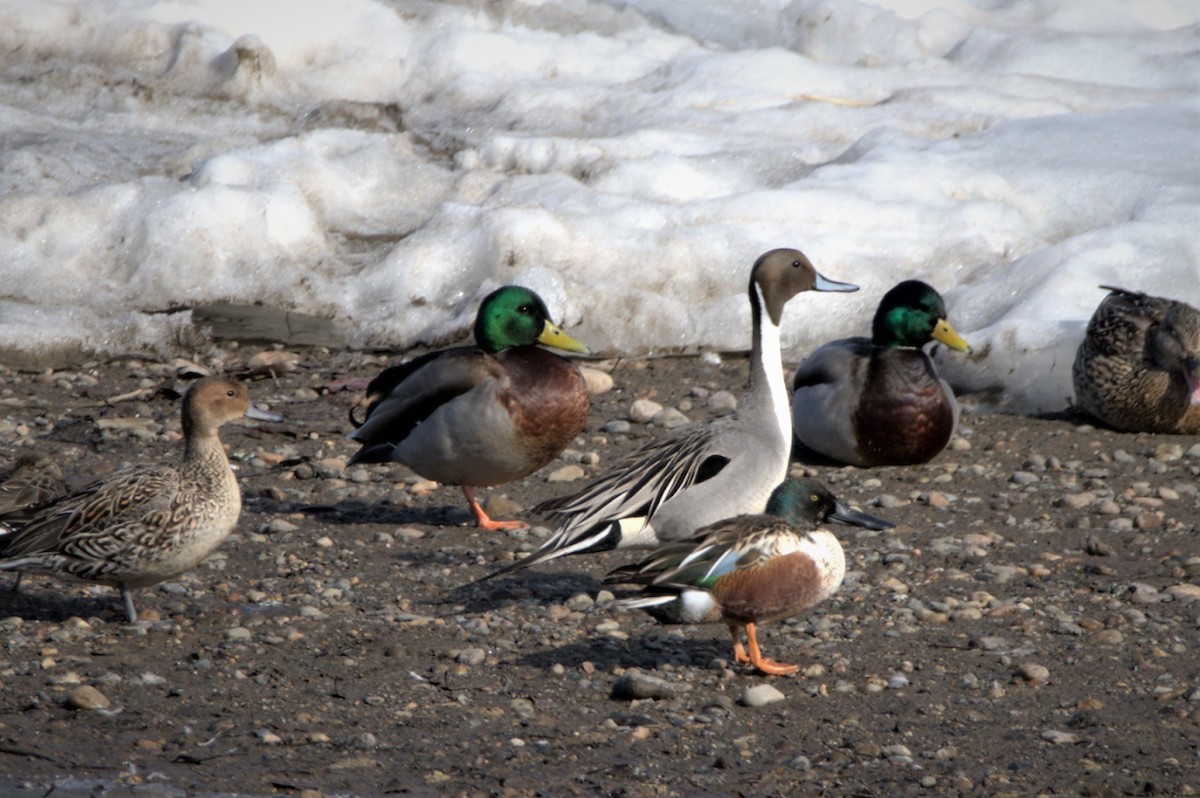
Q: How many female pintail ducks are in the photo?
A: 1